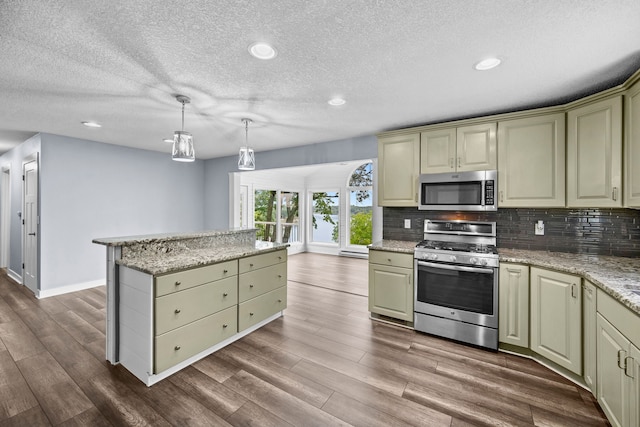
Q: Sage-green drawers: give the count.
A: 7